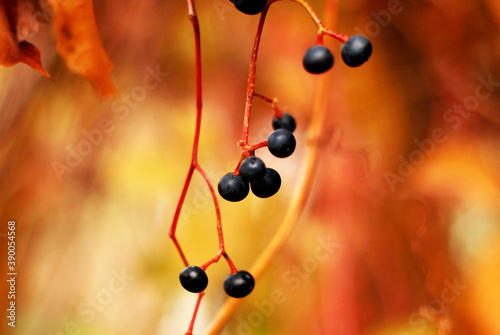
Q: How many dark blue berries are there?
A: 10